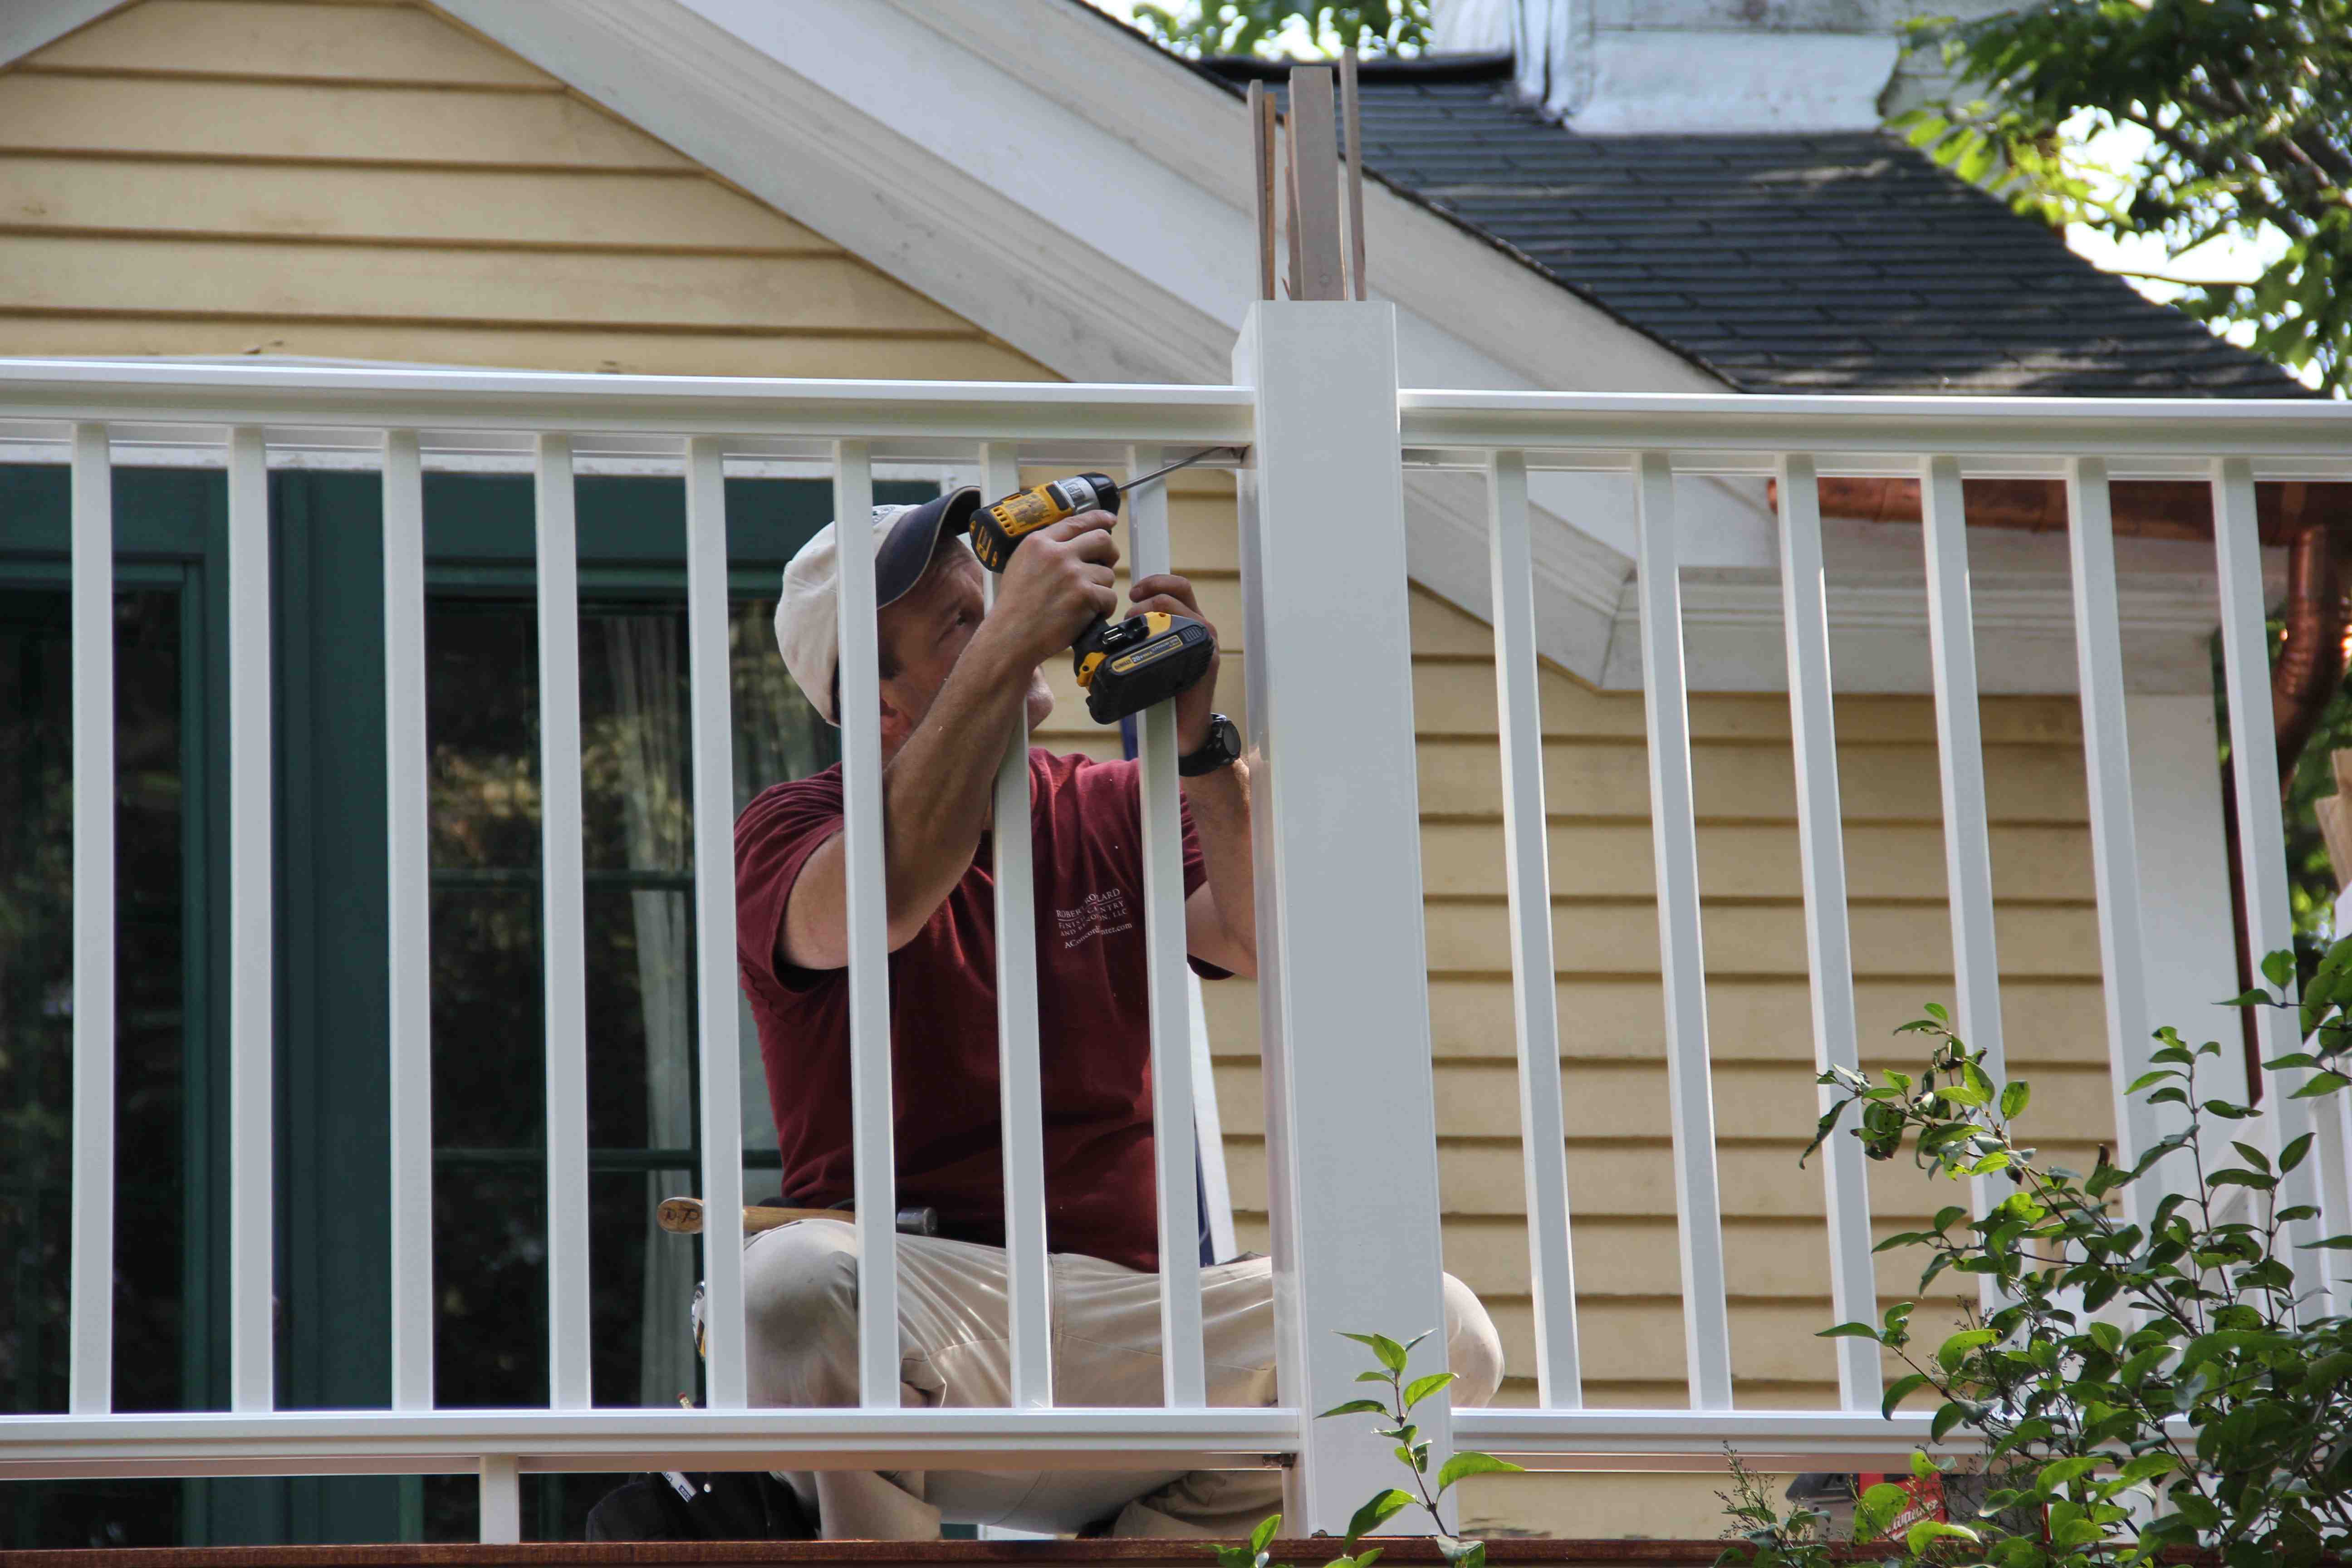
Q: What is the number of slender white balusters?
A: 14